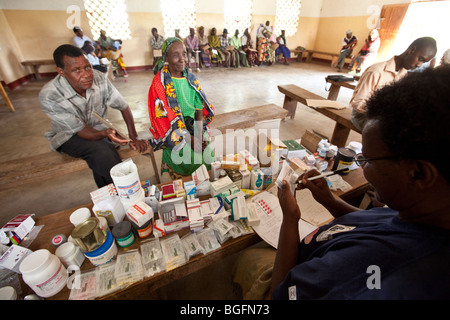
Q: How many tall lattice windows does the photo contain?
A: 4